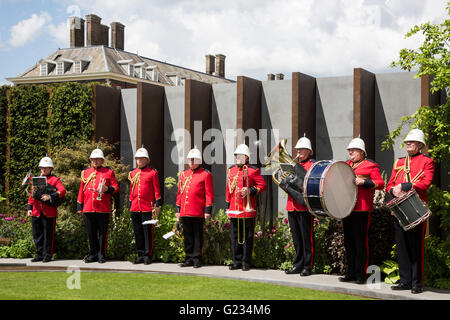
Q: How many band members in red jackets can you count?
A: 8